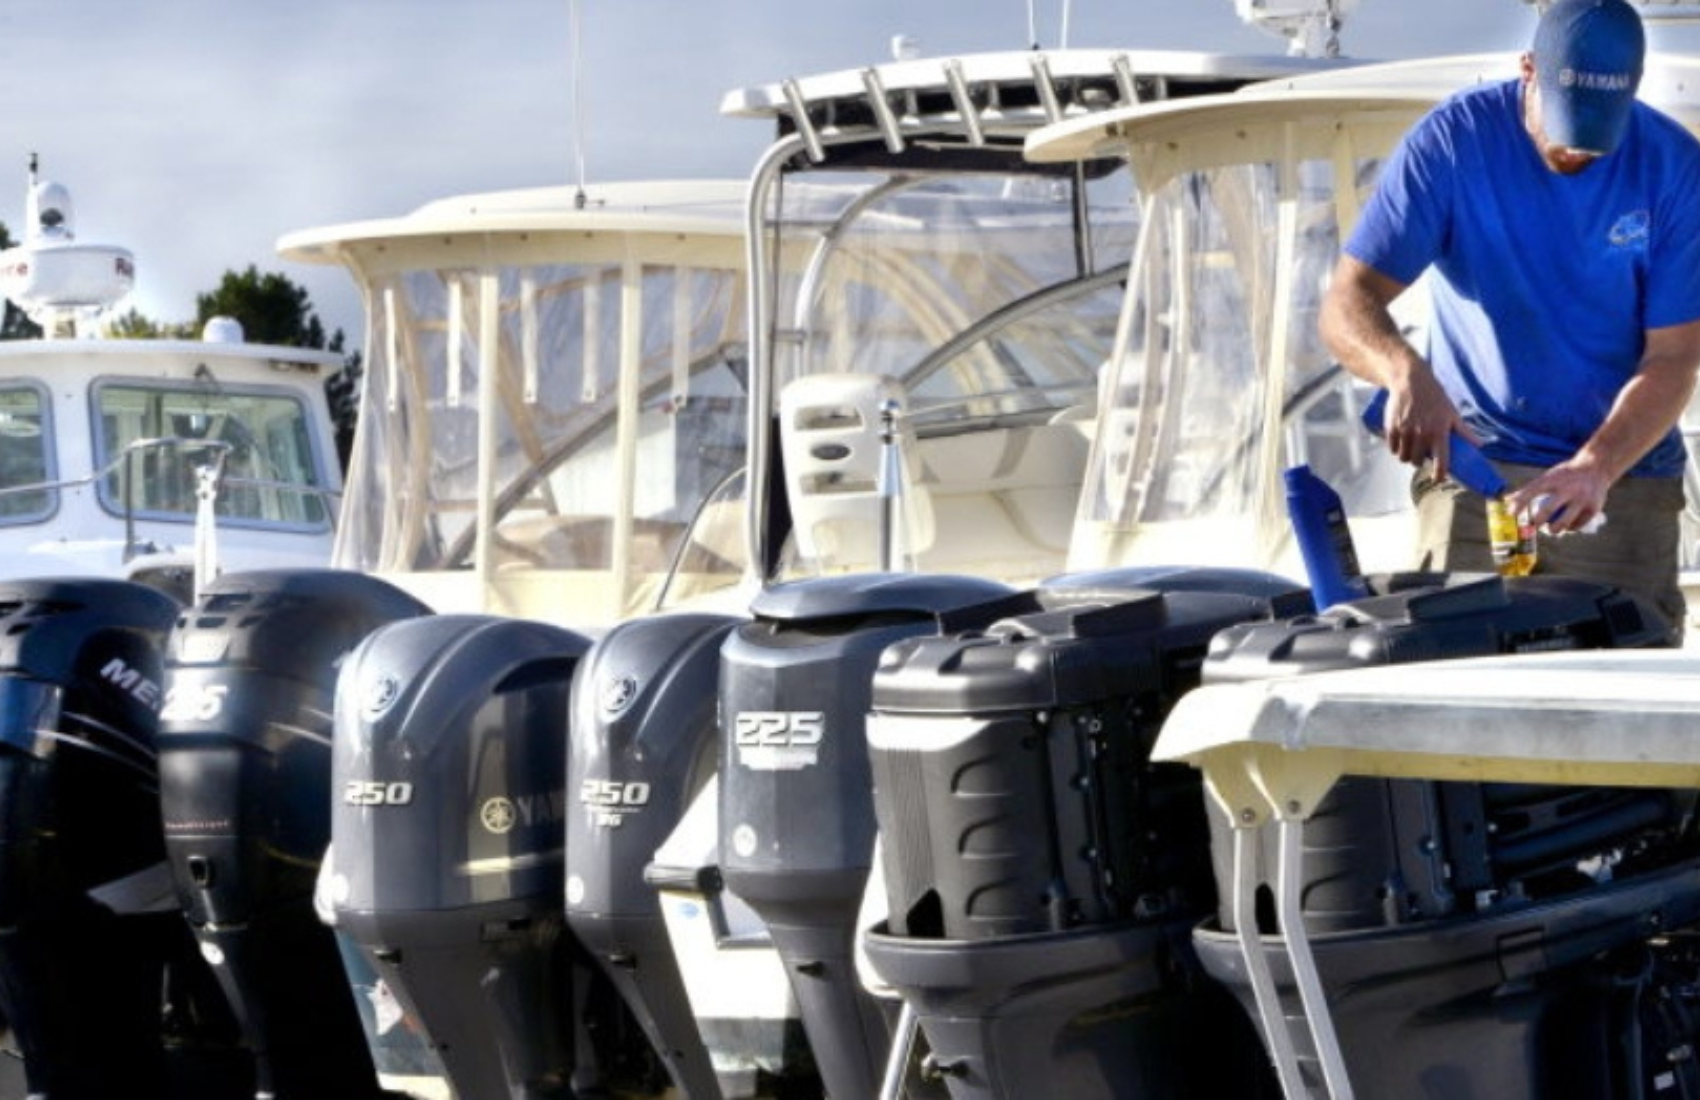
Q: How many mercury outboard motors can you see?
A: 2